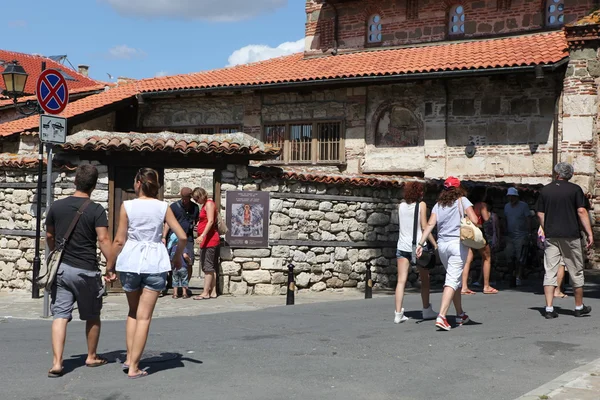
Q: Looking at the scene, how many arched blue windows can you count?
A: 3